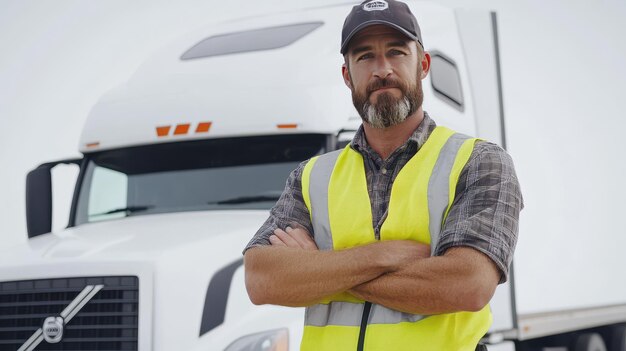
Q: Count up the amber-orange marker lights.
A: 5